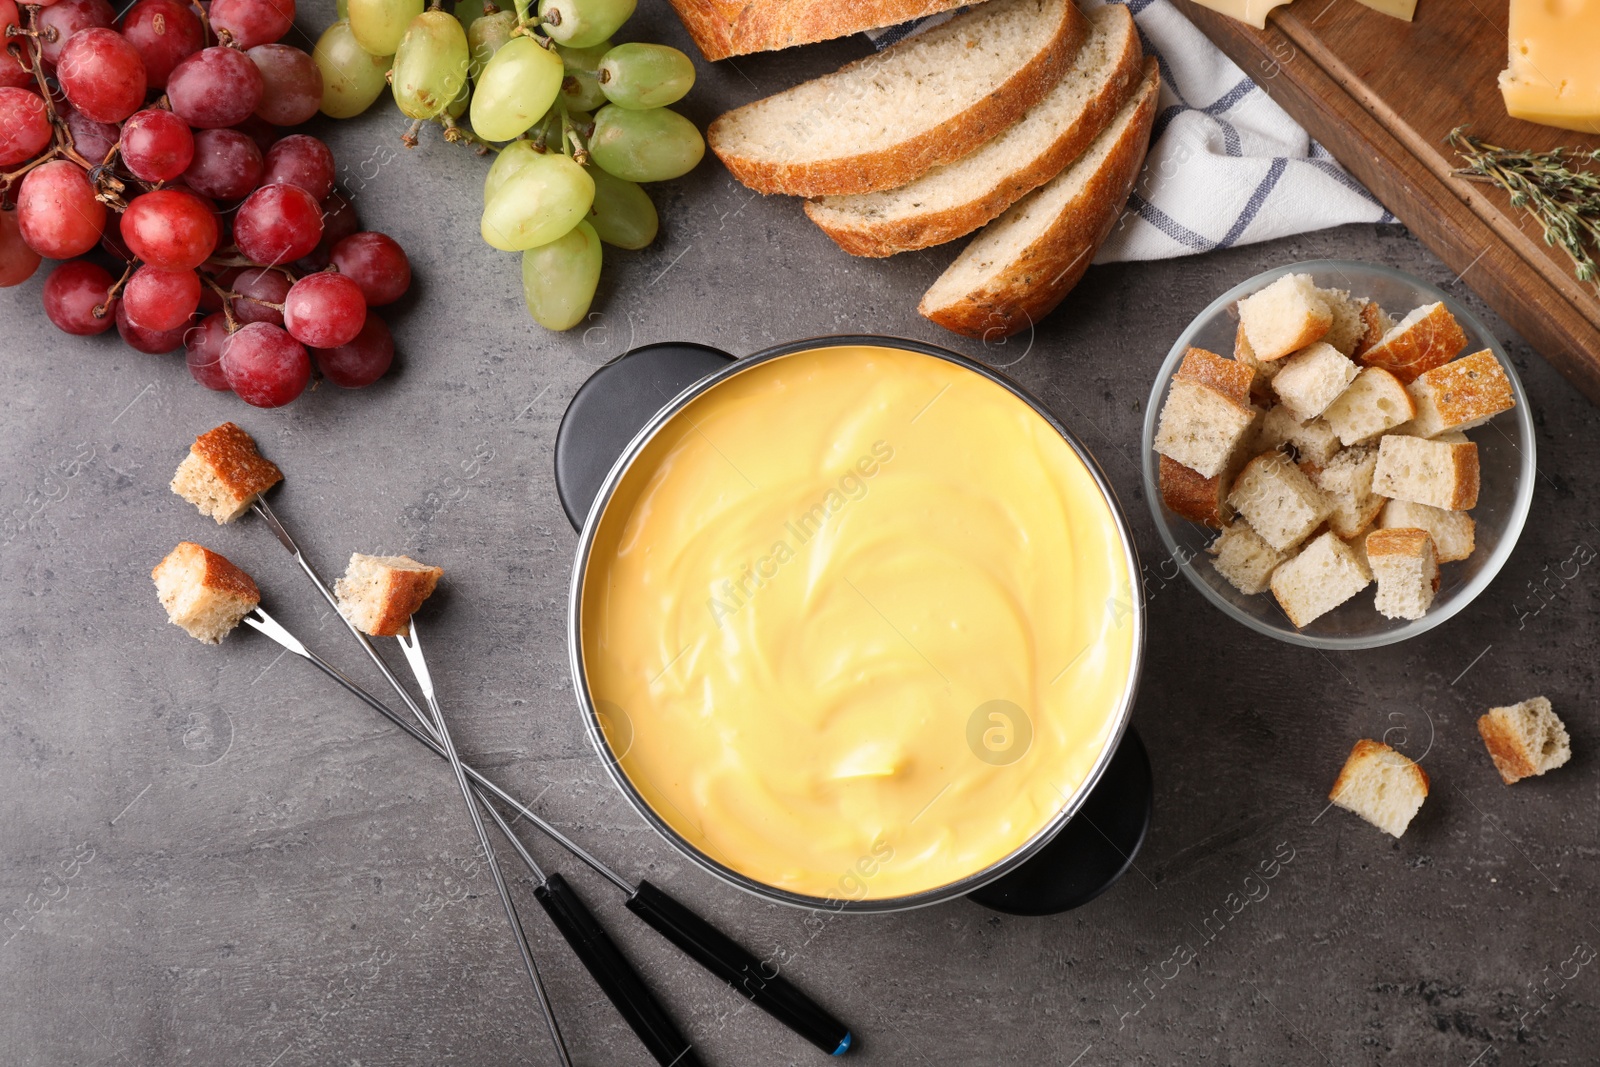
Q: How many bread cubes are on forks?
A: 3